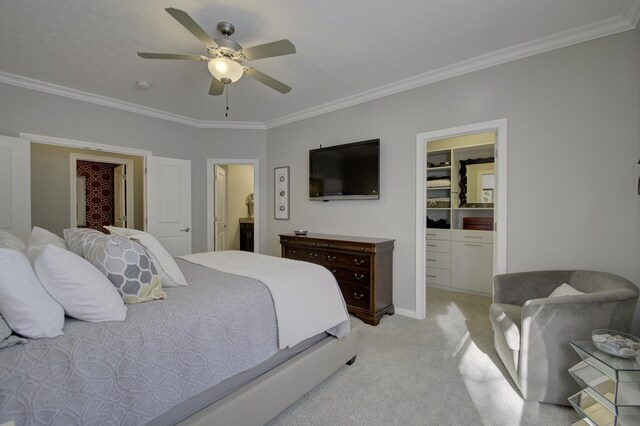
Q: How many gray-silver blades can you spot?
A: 5